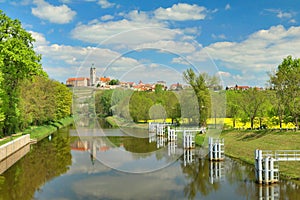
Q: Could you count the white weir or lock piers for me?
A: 6